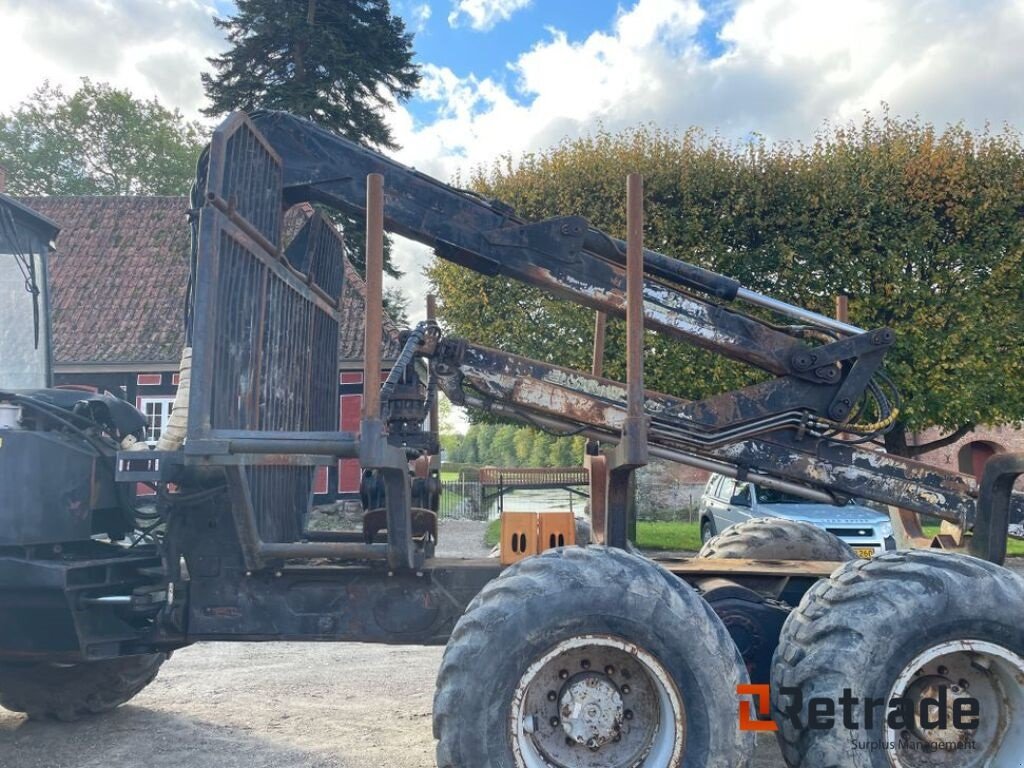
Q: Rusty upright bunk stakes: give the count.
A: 5